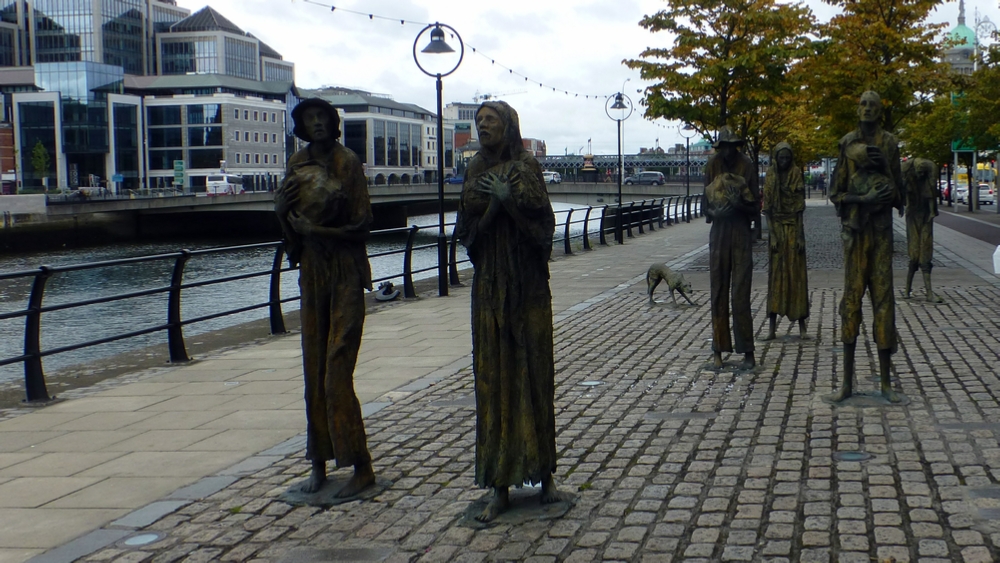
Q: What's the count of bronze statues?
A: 7